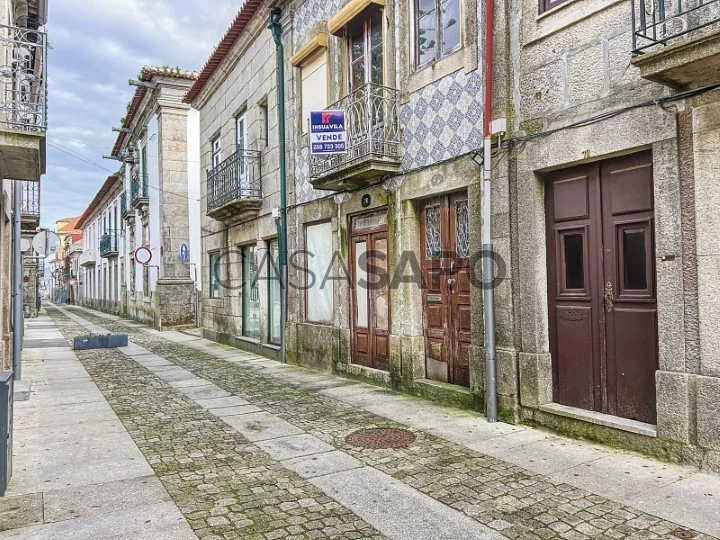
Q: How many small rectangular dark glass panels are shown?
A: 2